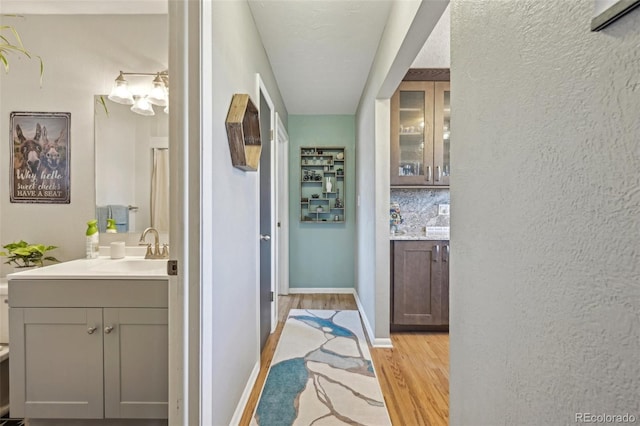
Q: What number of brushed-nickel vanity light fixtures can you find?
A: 1